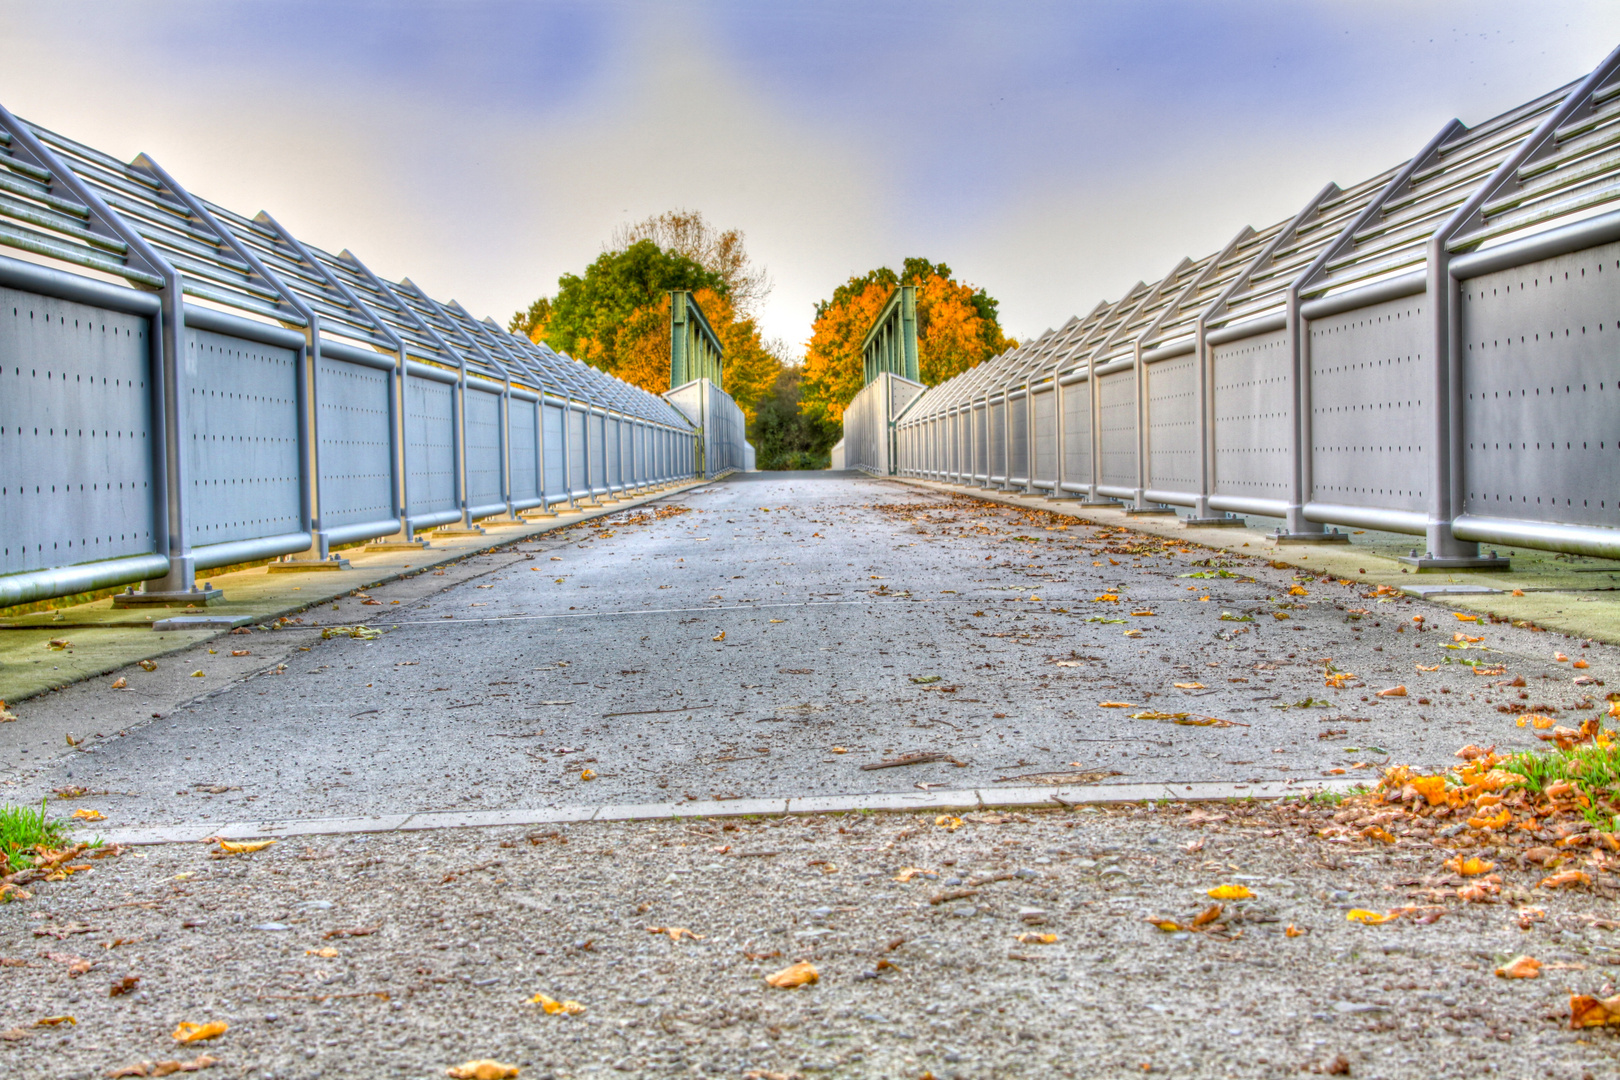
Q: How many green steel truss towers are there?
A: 2